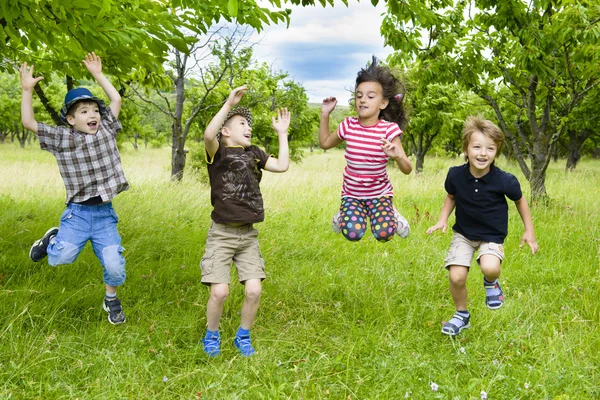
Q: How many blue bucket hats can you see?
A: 1